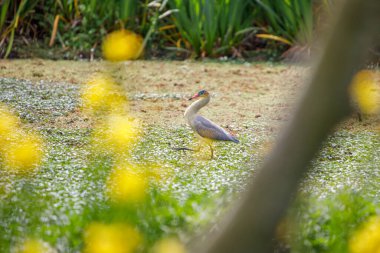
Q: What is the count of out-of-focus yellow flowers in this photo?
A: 11